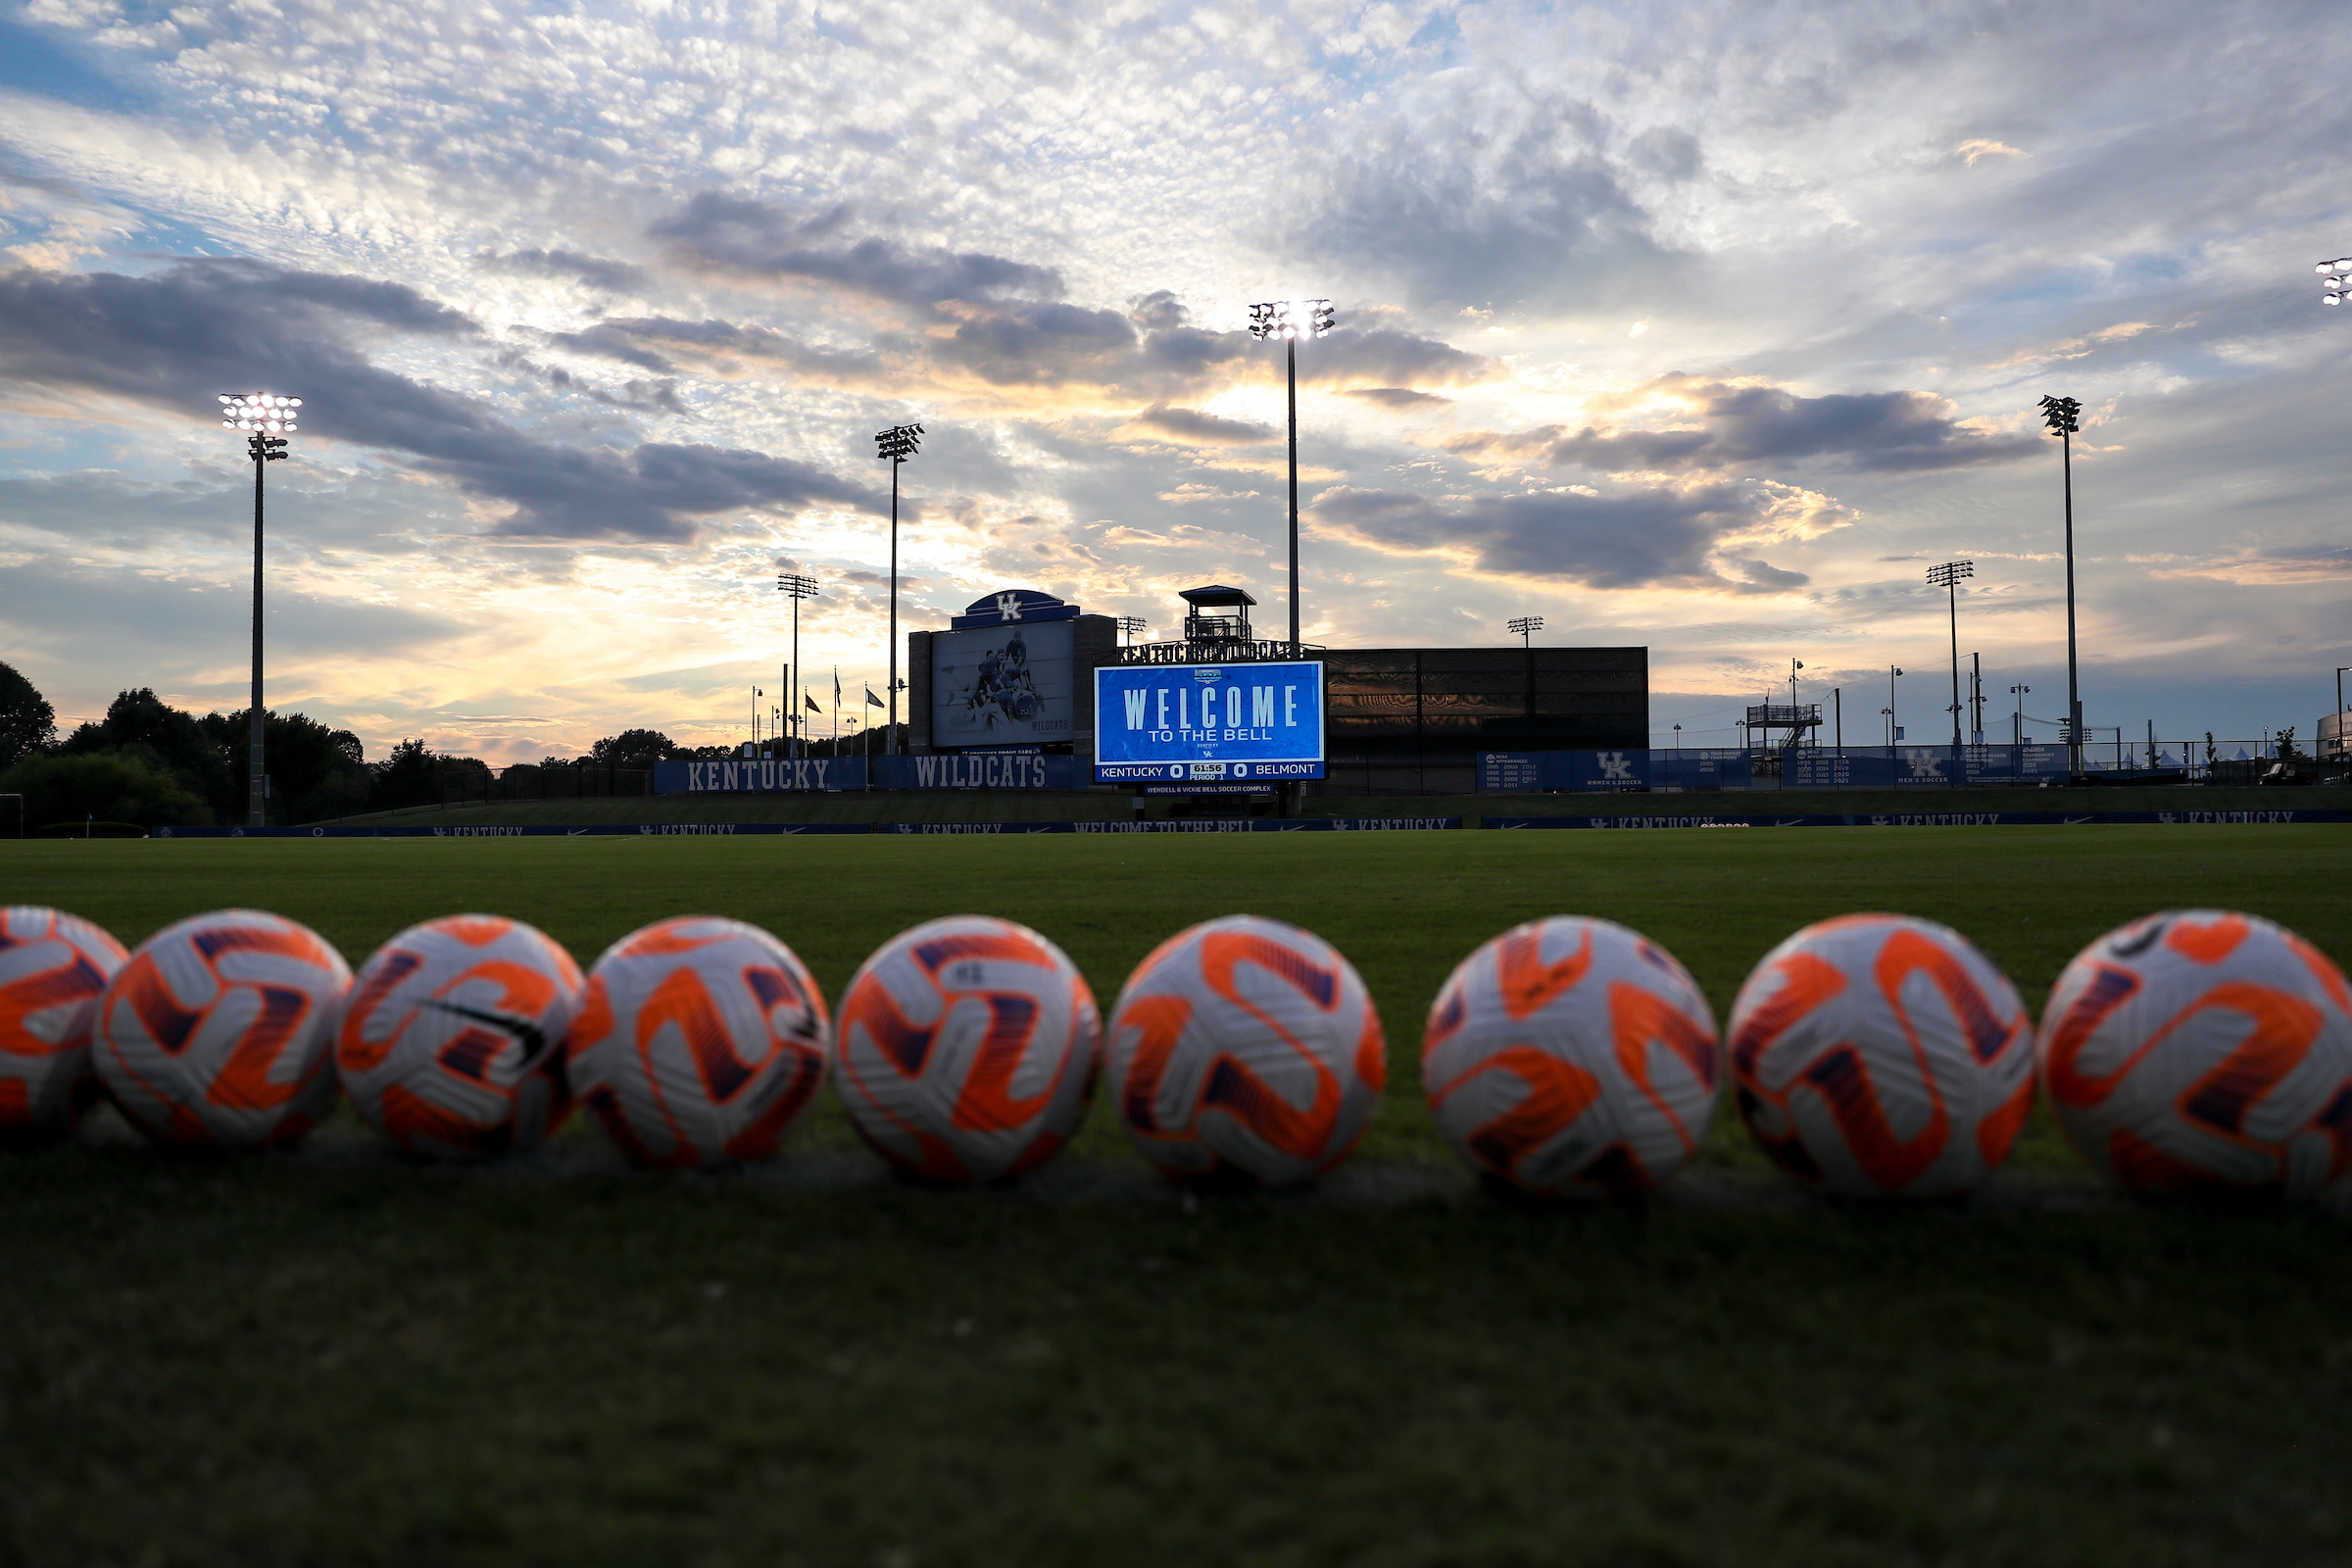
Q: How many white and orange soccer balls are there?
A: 9